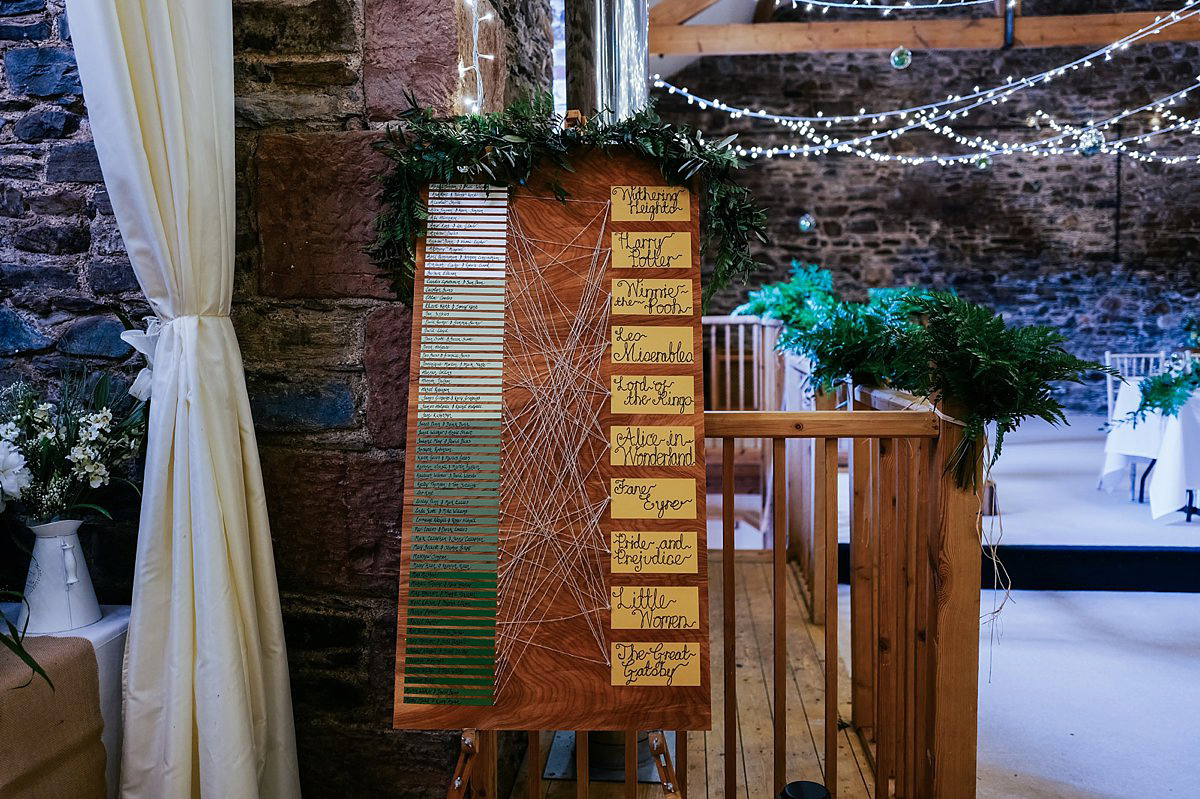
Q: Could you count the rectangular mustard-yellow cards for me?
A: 10